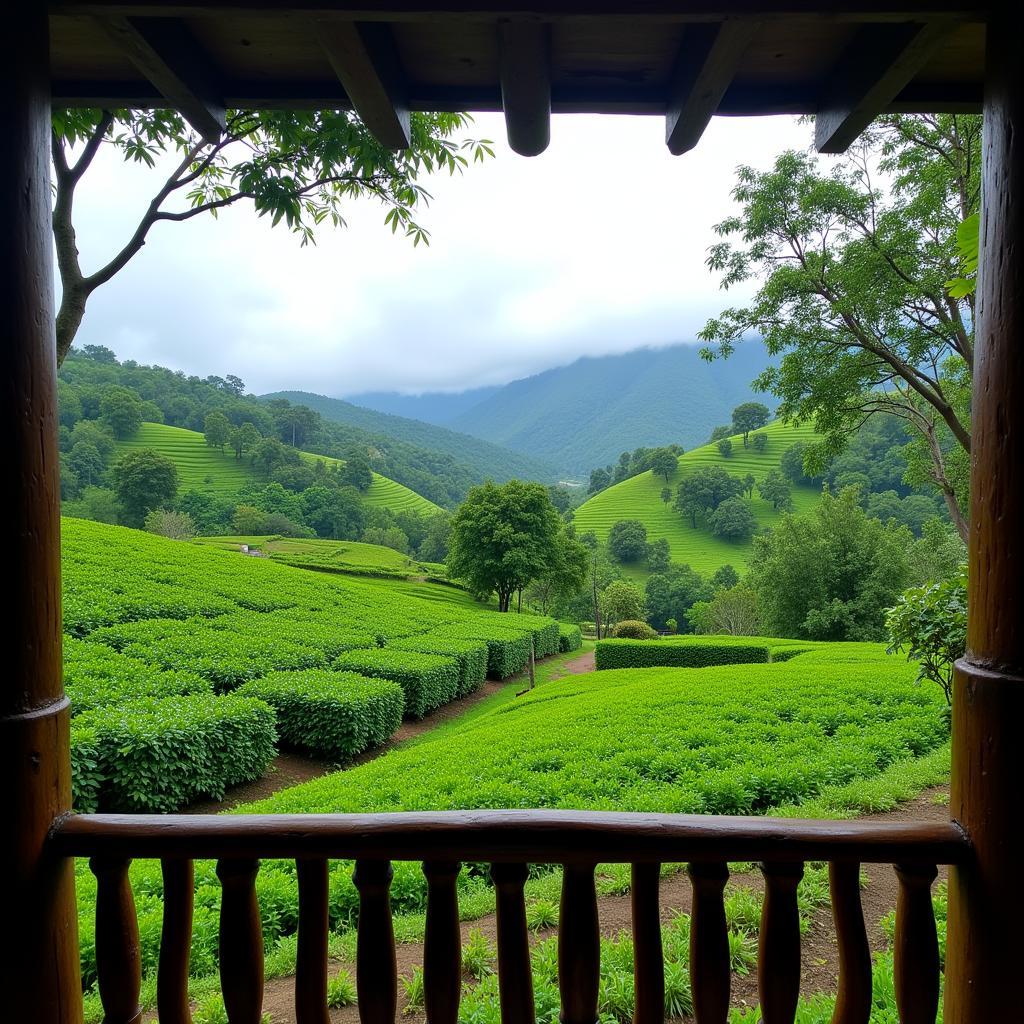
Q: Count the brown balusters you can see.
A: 13